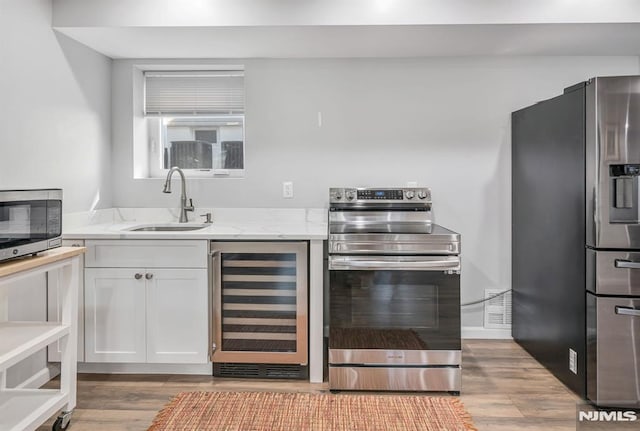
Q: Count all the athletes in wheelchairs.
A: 0